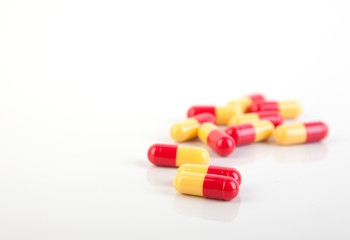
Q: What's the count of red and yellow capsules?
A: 11